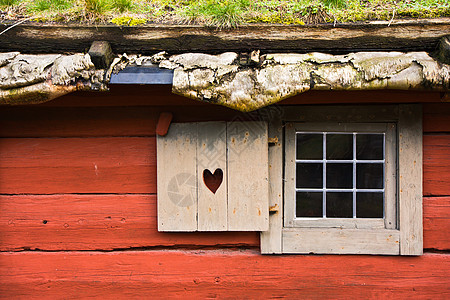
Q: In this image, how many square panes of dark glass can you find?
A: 9